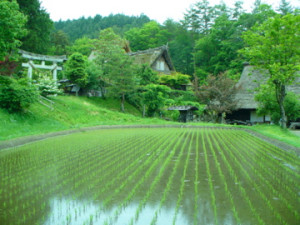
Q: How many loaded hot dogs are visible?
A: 0